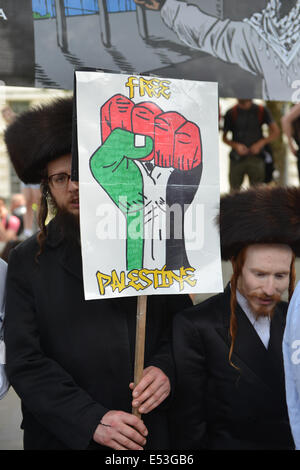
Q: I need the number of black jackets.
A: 2